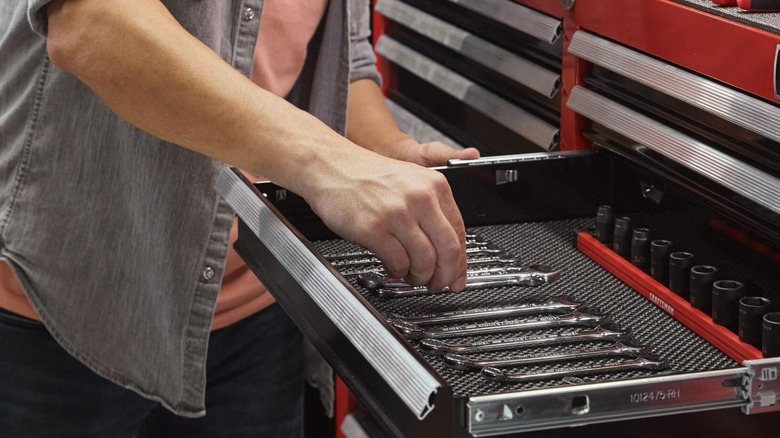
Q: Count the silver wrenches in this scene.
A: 12